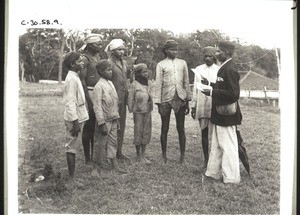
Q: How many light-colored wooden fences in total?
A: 1